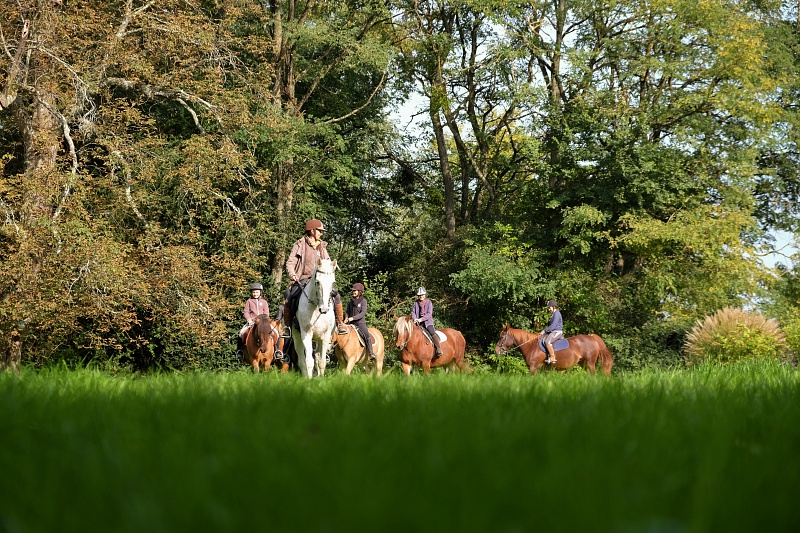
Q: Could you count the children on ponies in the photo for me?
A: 4